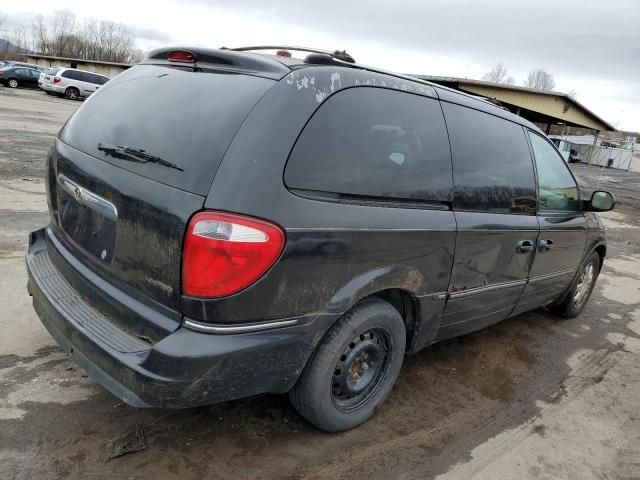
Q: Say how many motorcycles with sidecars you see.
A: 0